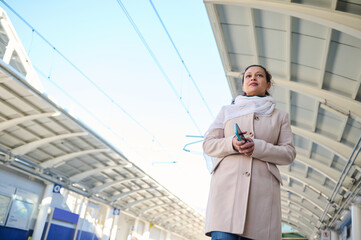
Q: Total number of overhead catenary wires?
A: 4